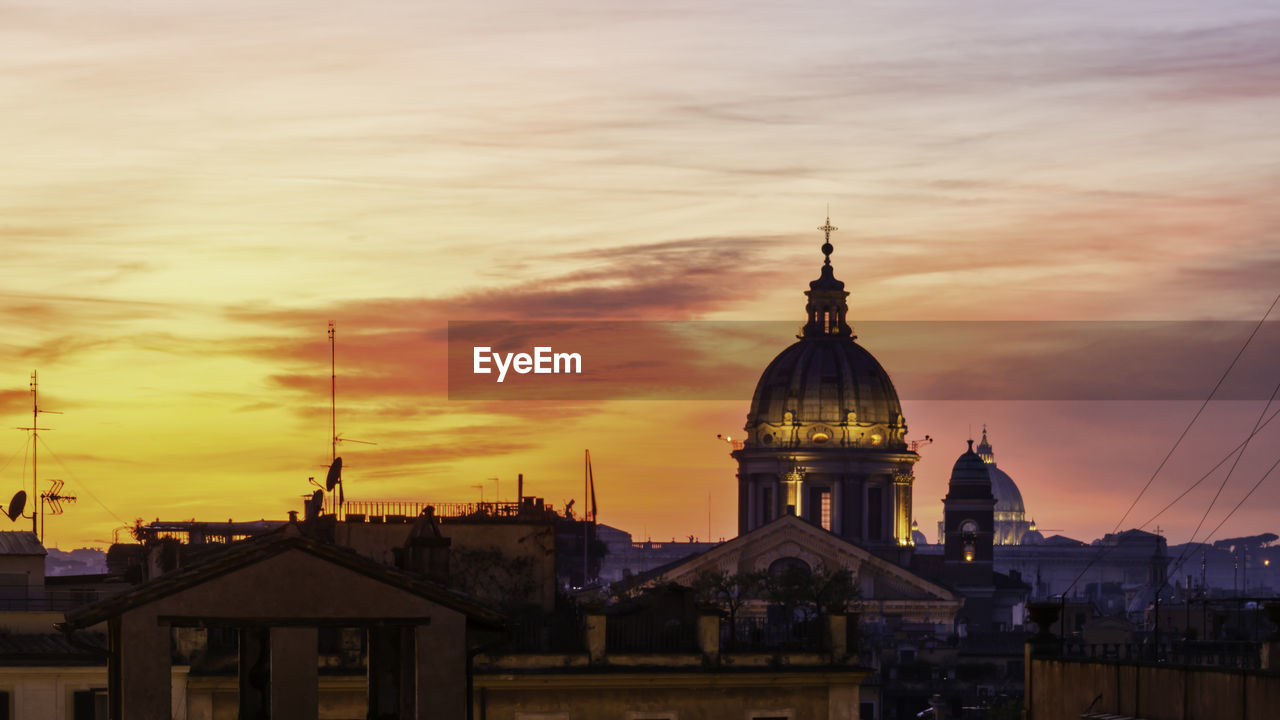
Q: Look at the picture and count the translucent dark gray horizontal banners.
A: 1